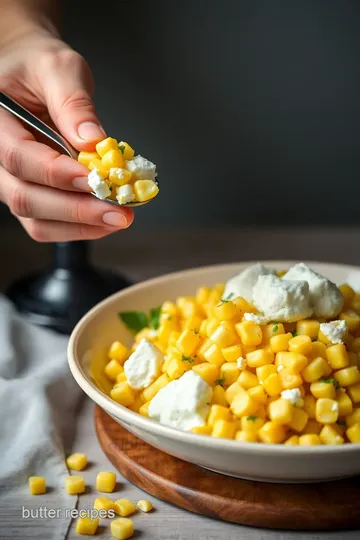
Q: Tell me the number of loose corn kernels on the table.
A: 9